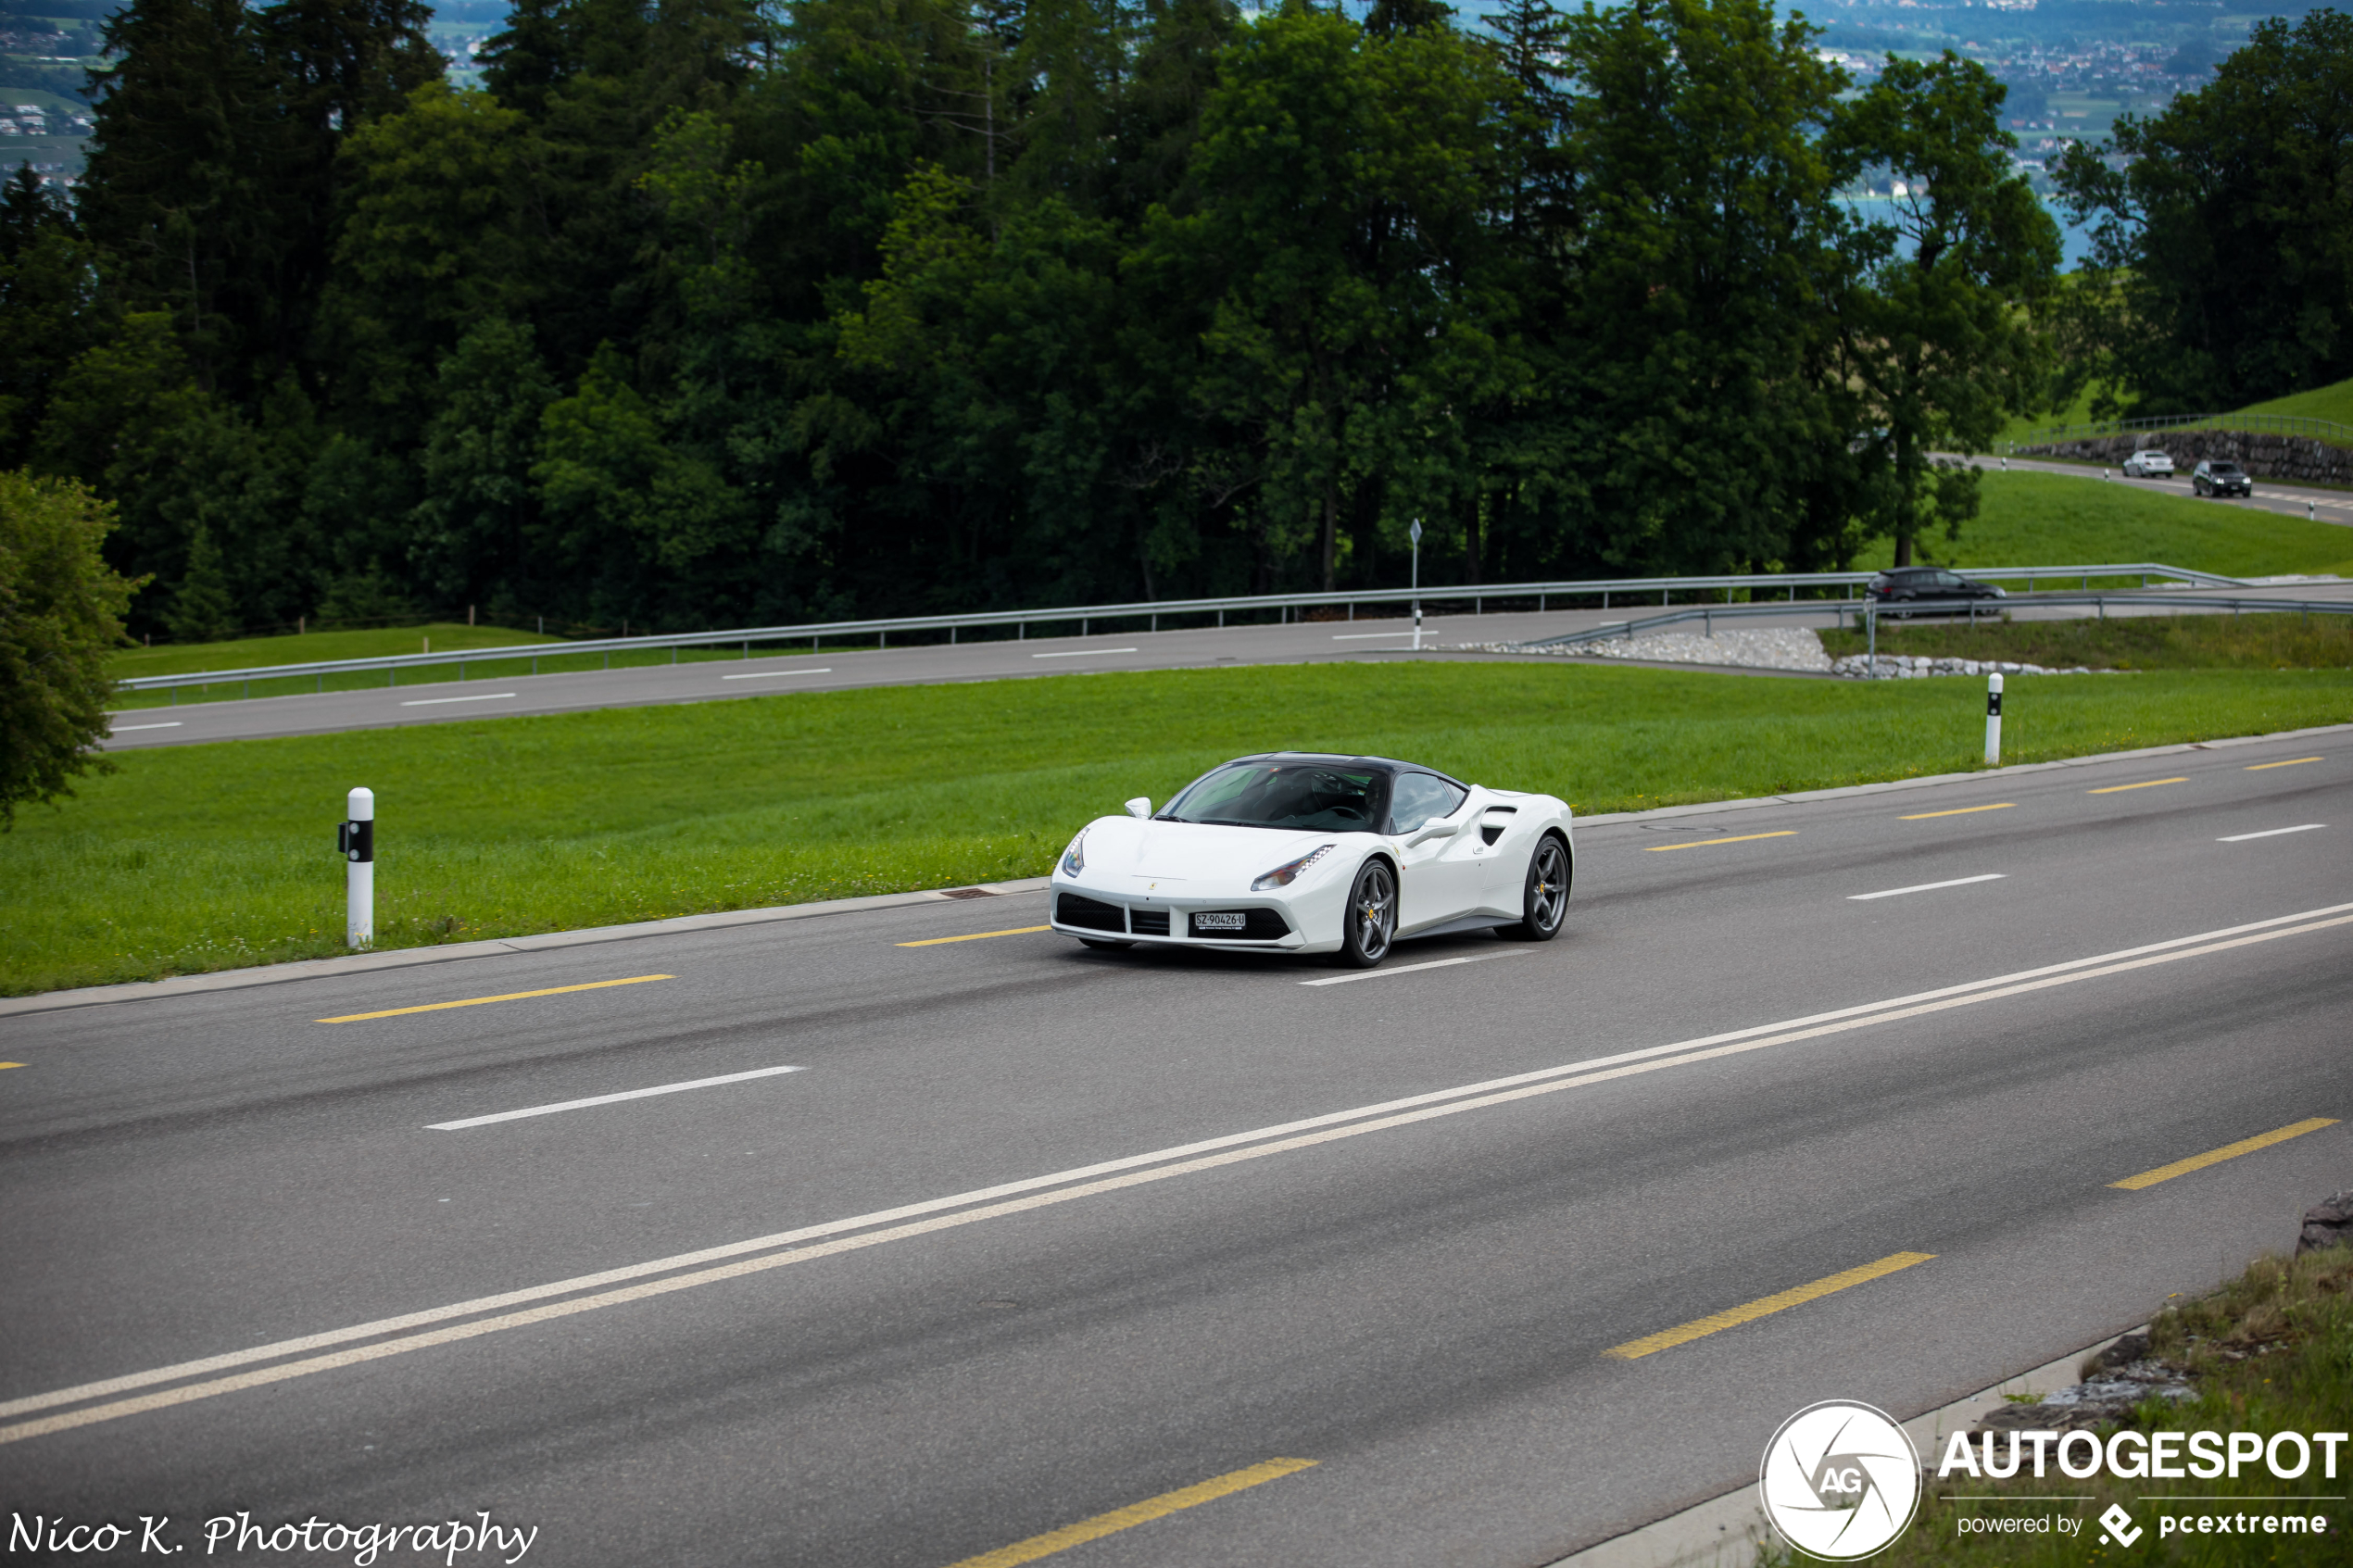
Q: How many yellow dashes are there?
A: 10